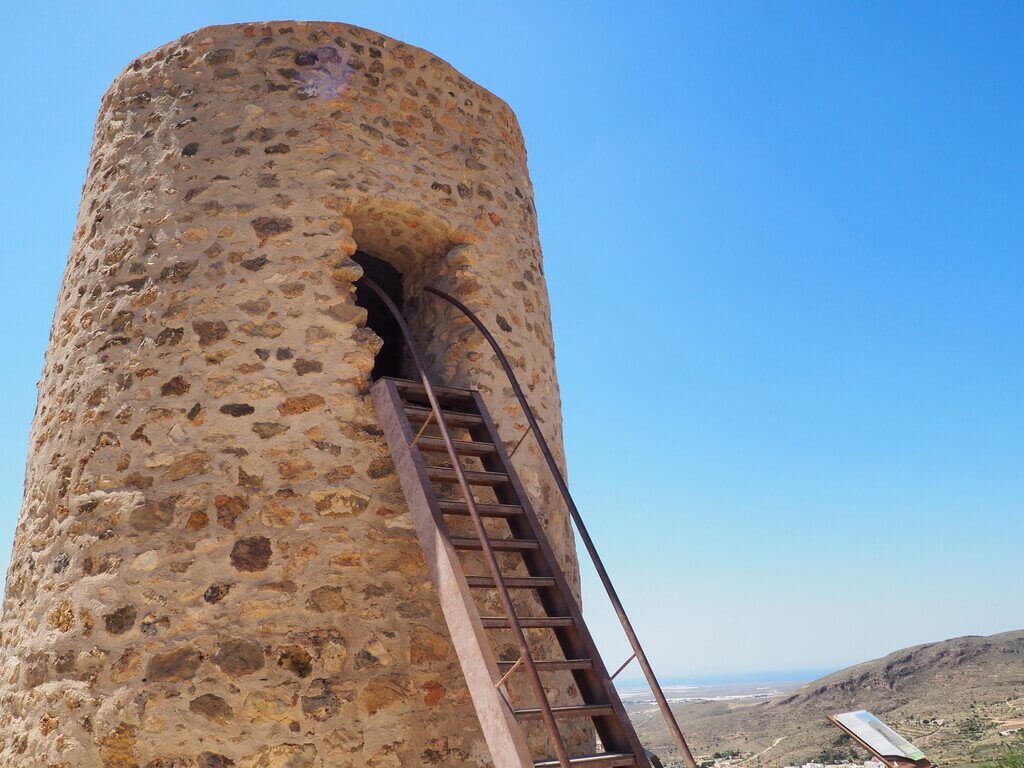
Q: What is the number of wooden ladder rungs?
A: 11